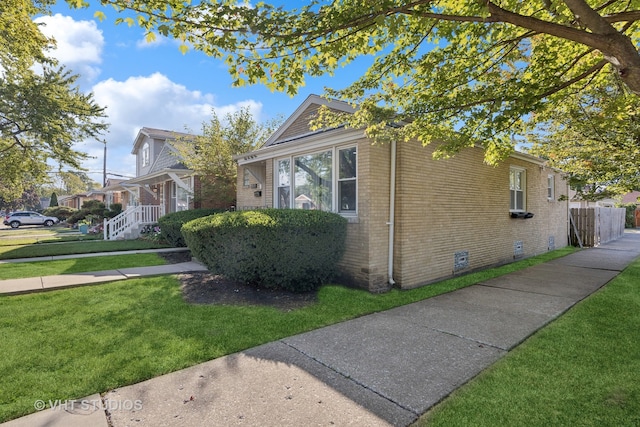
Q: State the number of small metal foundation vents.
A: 3